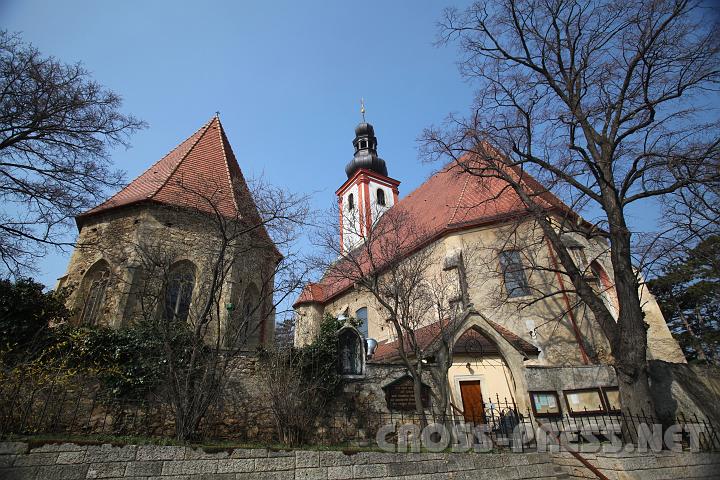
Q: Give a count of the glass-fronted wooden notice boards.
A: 3